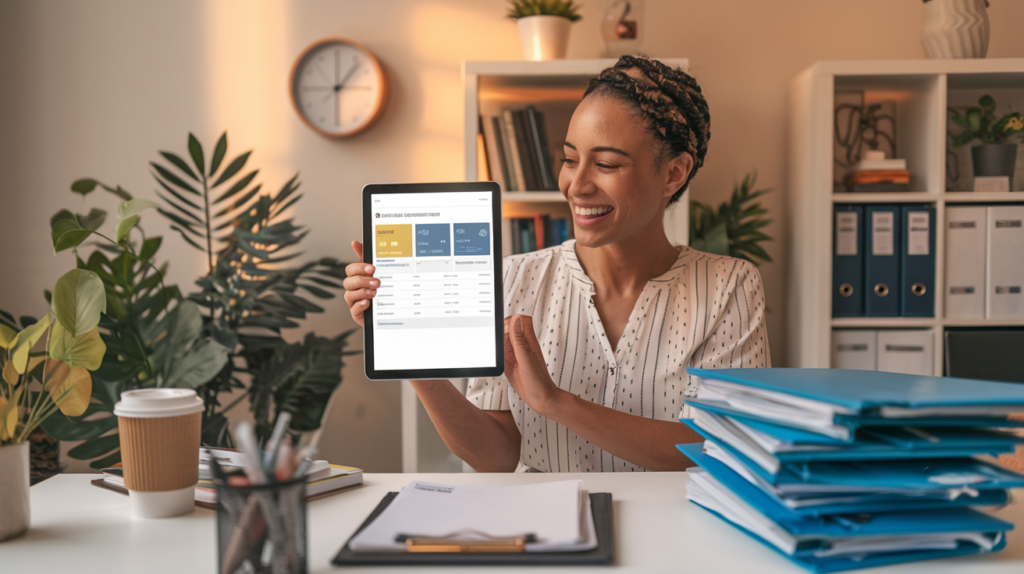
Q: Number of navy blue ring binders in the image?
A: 3